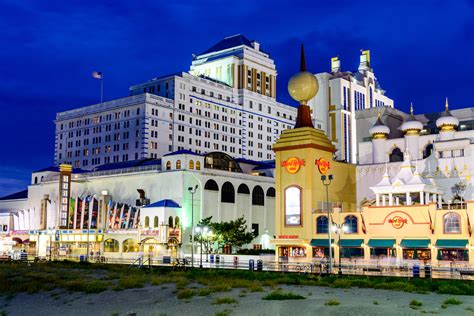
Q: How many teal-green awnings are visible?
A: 5